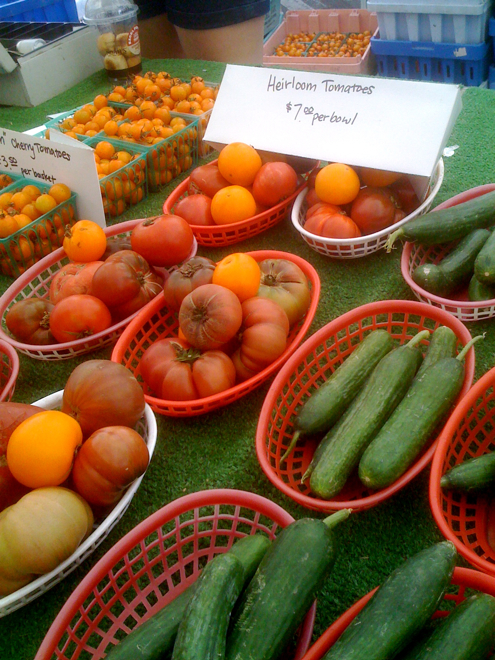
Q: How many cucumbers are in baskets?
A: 14